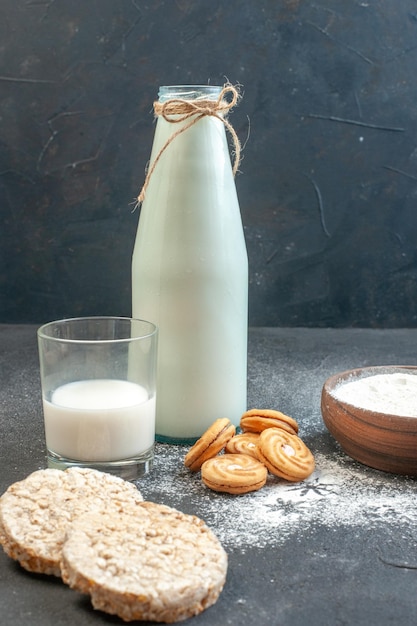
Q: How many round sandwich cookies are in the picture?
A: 5